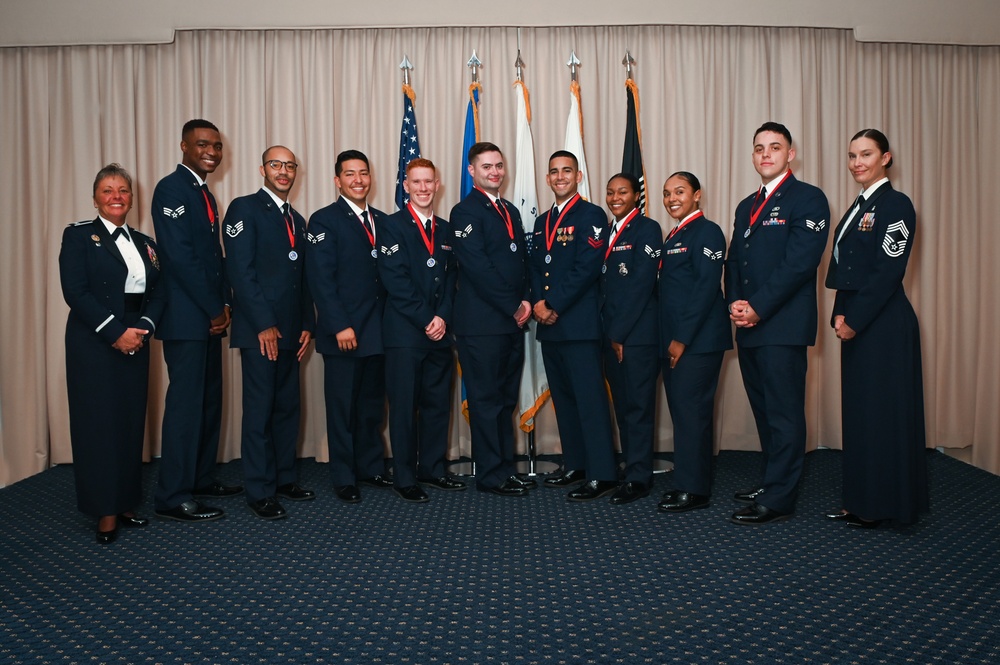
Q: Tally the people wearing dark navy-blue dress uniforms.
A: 11